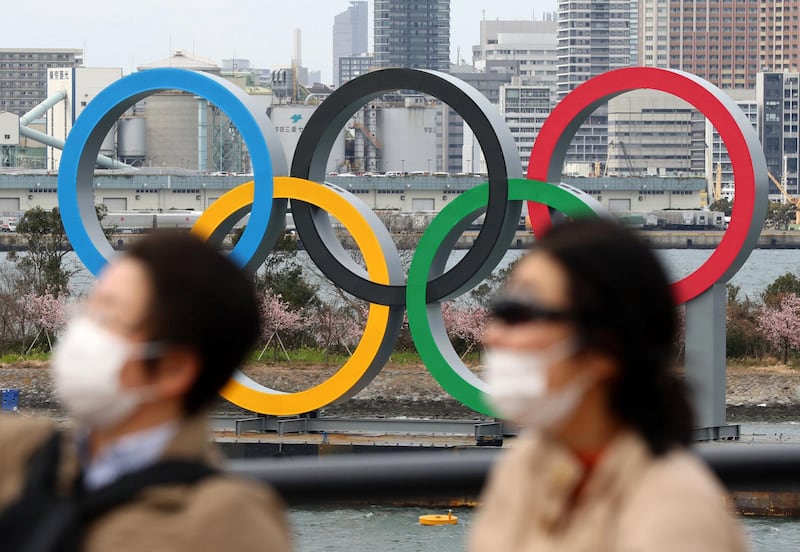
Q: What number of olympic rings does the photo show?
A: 5